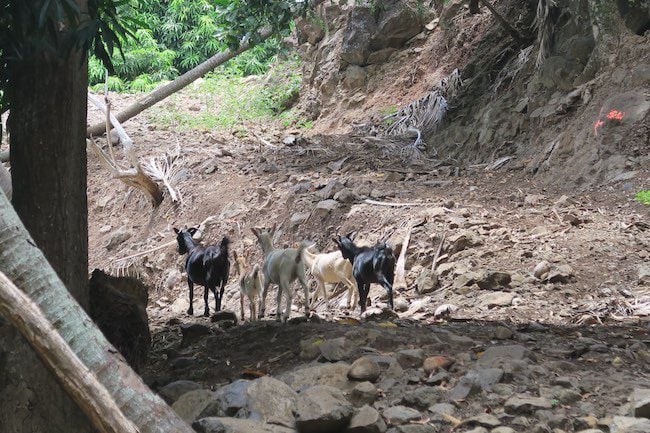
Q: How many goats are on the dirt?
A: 5